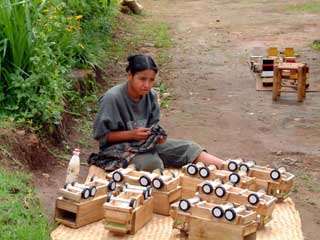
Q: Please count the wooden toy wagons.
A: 7